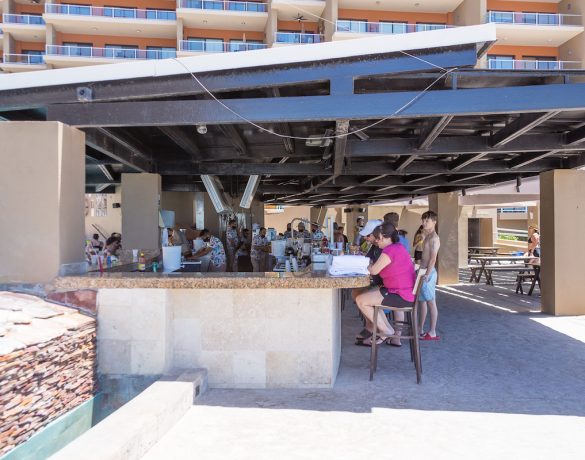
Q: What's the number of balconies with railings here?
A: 10